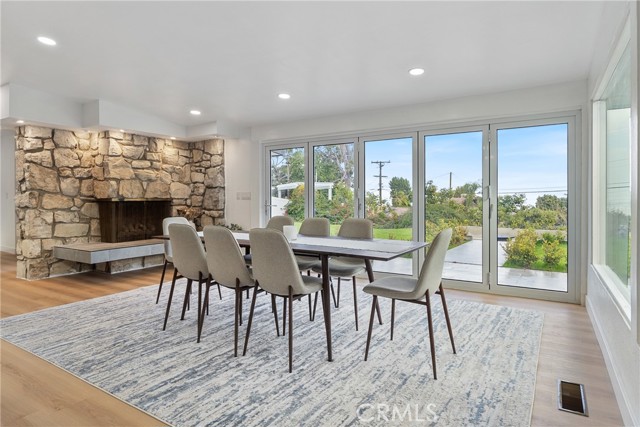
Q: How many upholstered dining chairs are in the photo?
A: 8